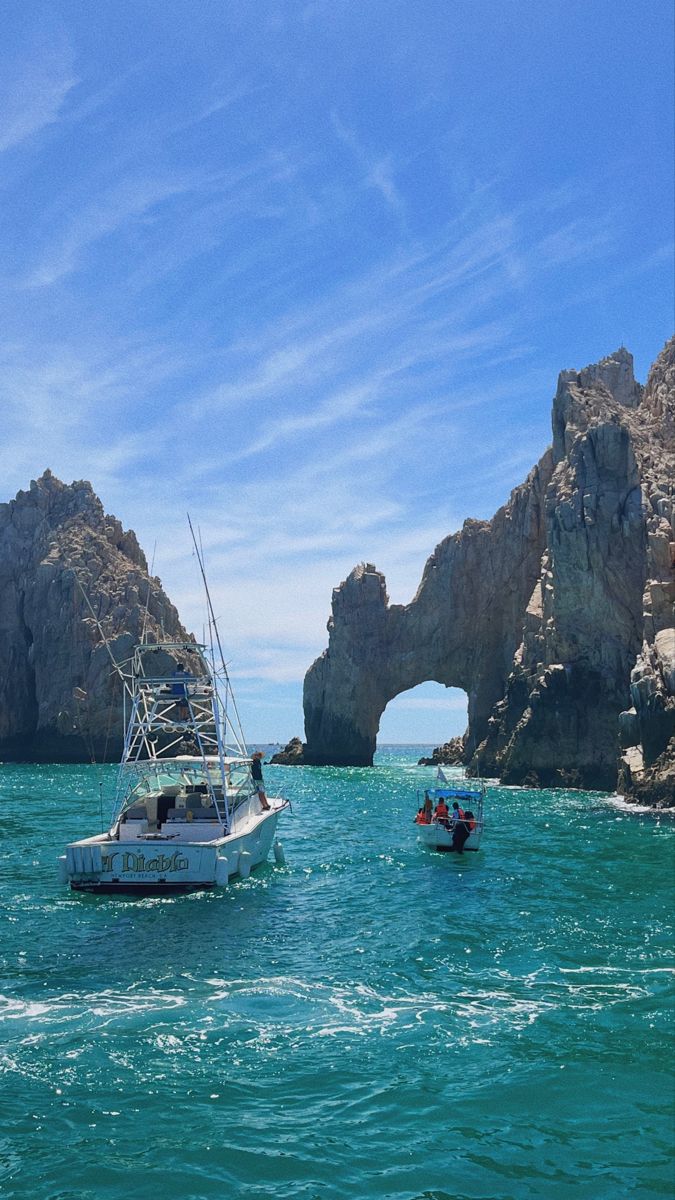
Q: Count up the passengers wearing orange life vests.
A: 4